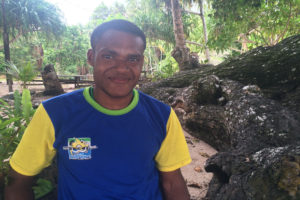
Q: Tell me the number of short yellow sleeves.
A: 2